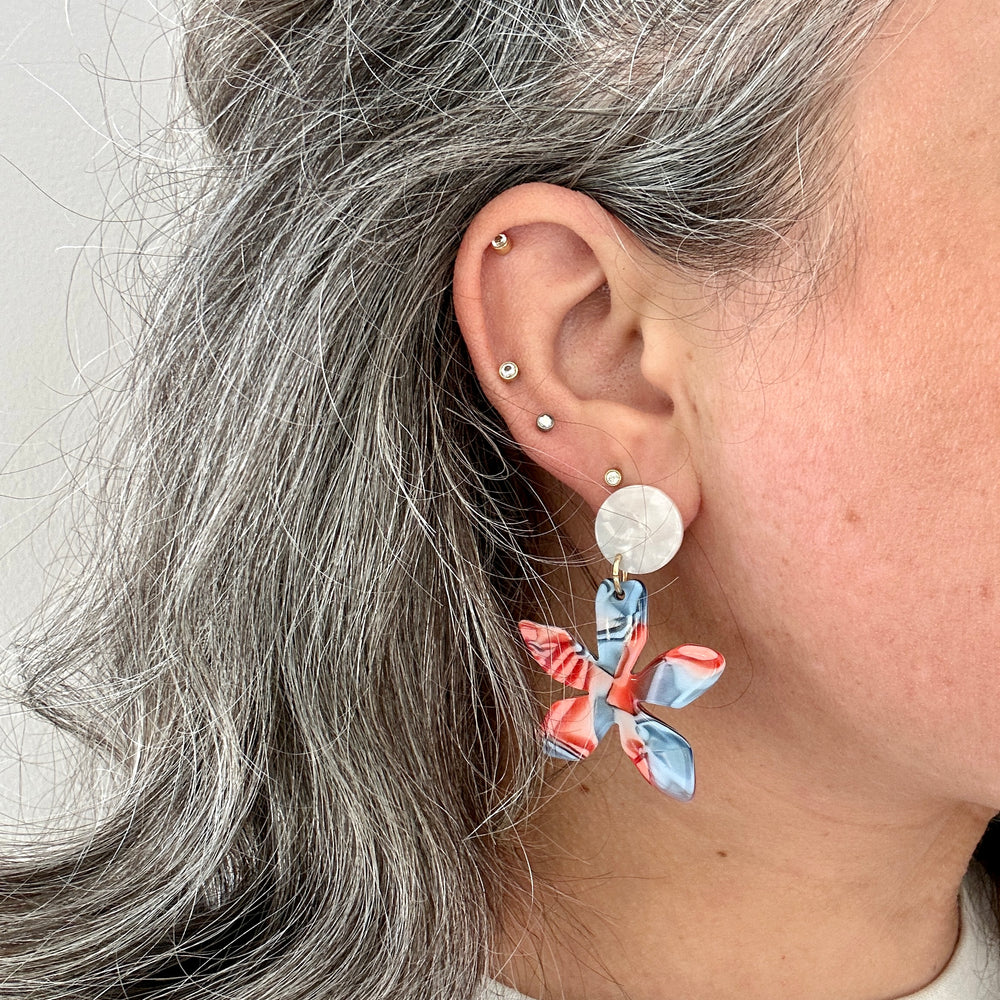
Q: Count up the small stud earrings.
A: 4